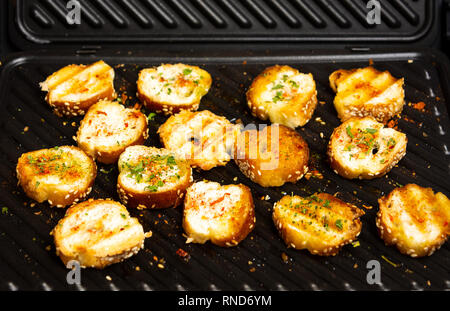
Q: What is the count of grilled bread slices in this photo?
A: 14